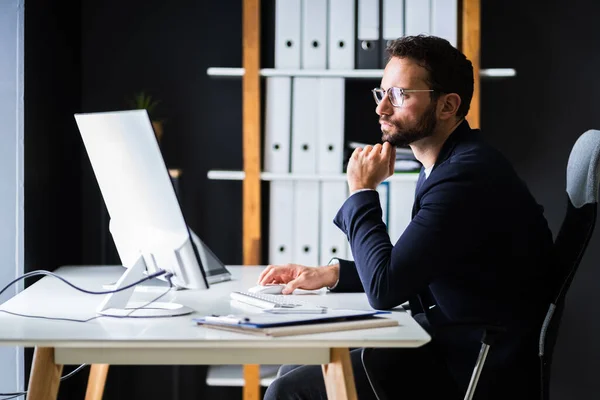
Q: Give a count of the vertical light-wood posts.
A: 2